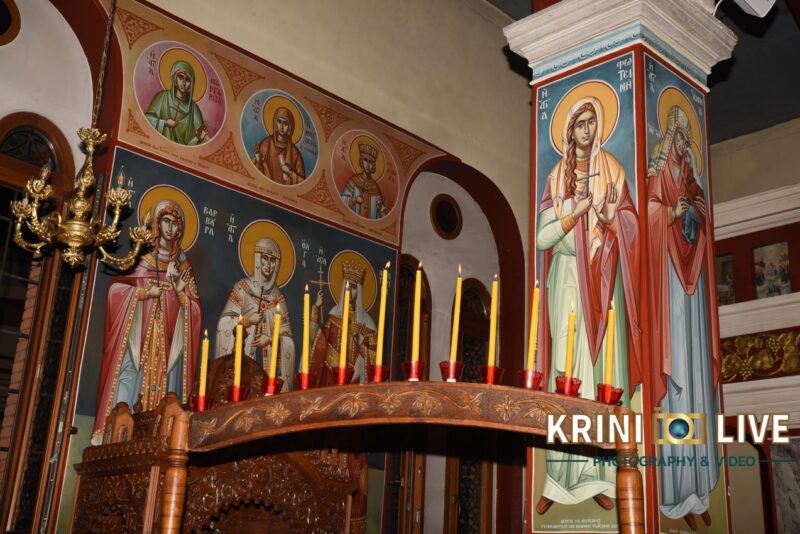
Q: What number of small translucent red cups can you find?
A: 12